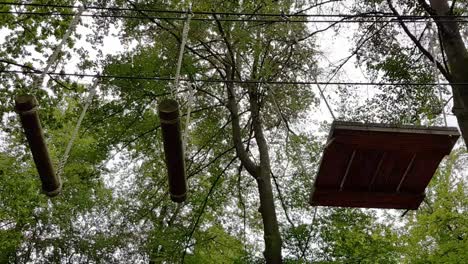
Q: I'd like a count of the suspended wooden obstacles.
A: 3